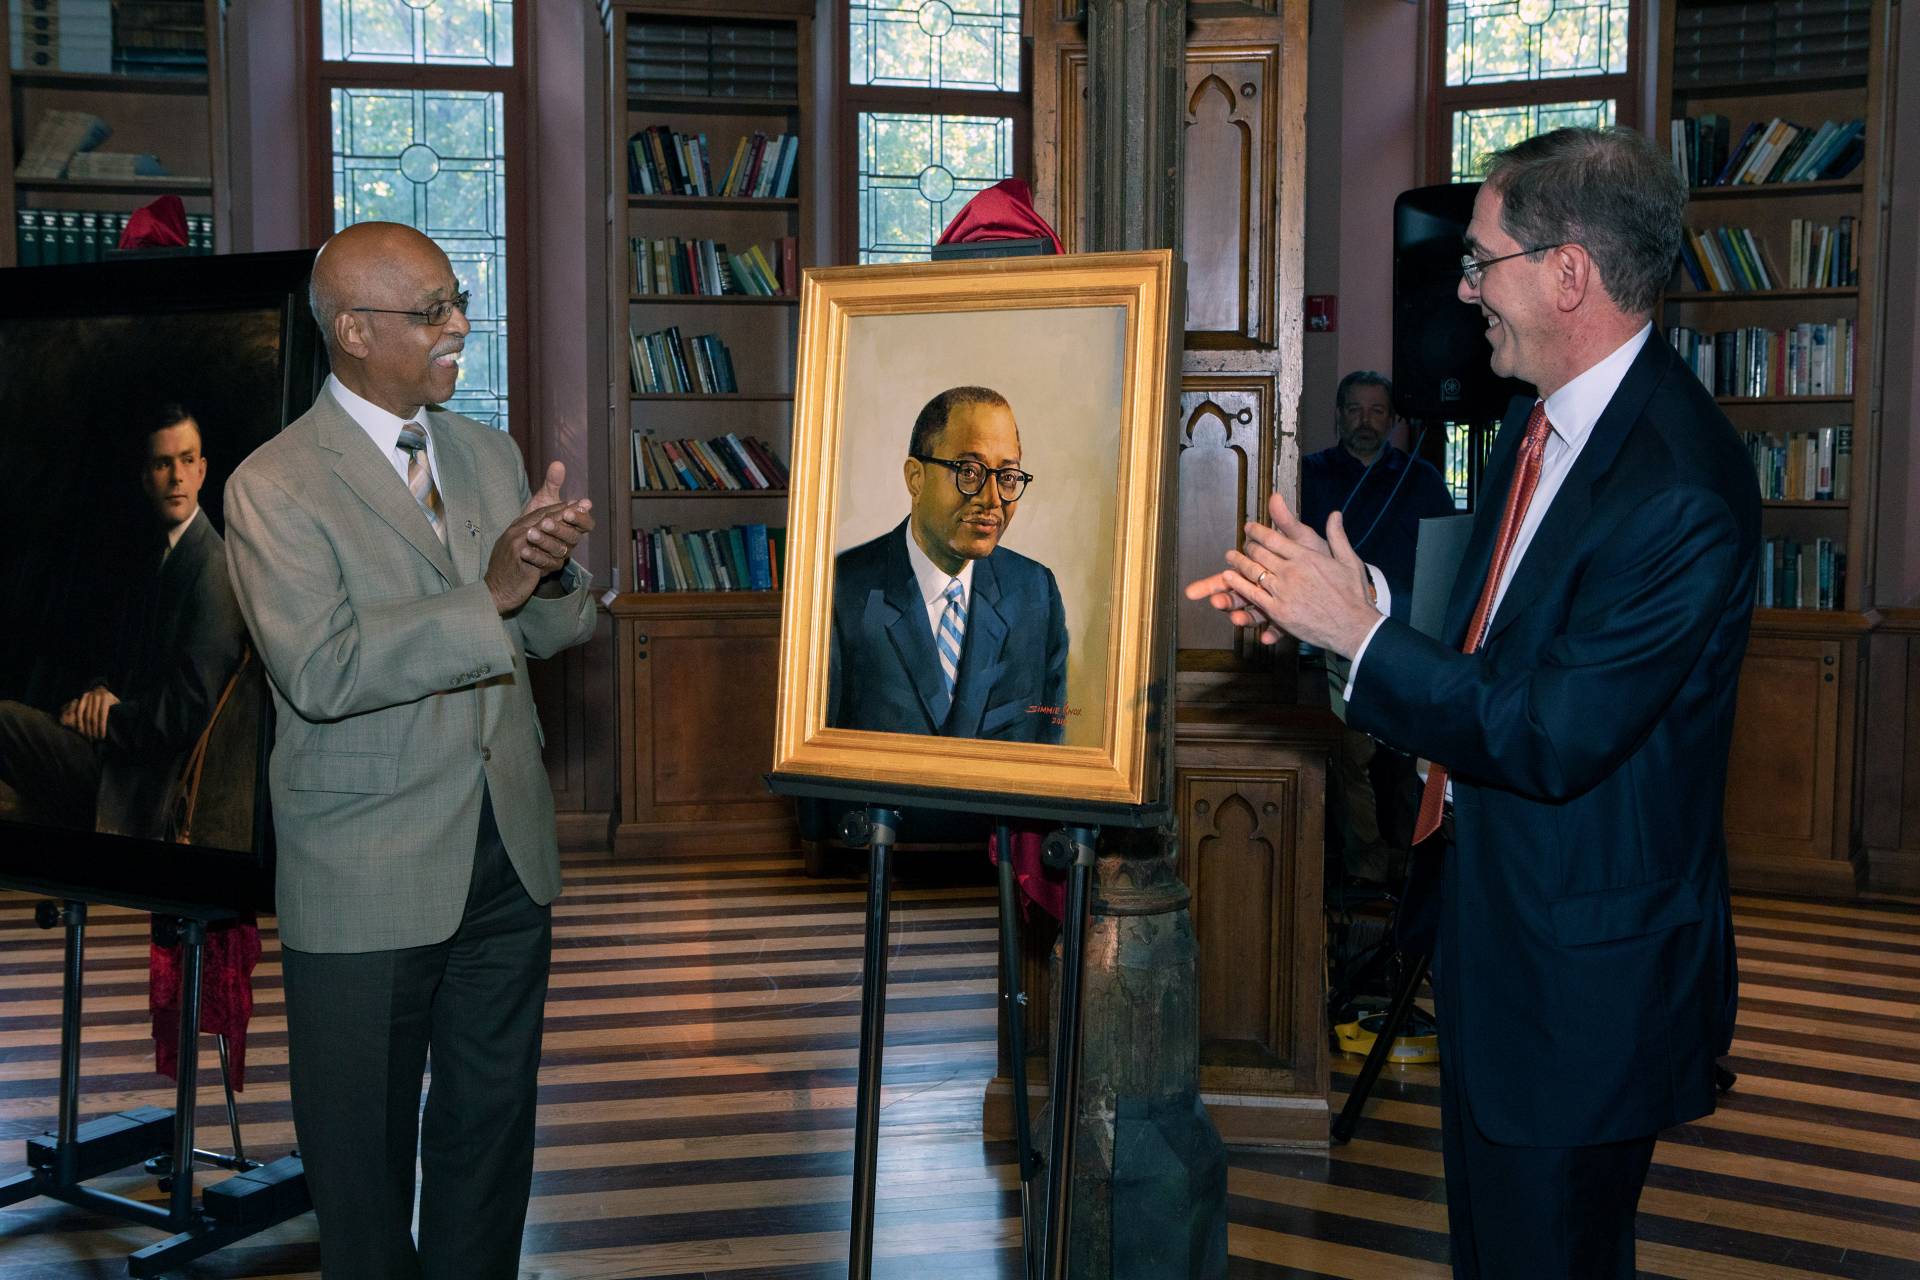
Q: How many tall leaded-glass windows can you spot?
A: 3